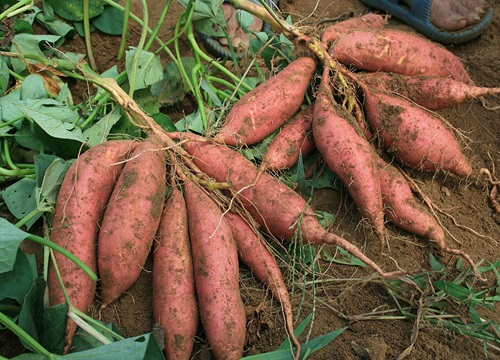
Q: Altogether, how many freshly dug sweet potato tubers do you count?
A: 14